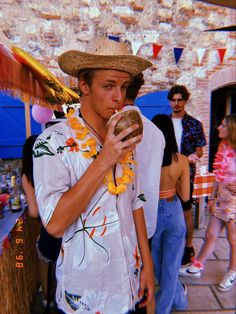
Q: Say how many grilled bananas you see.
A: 0